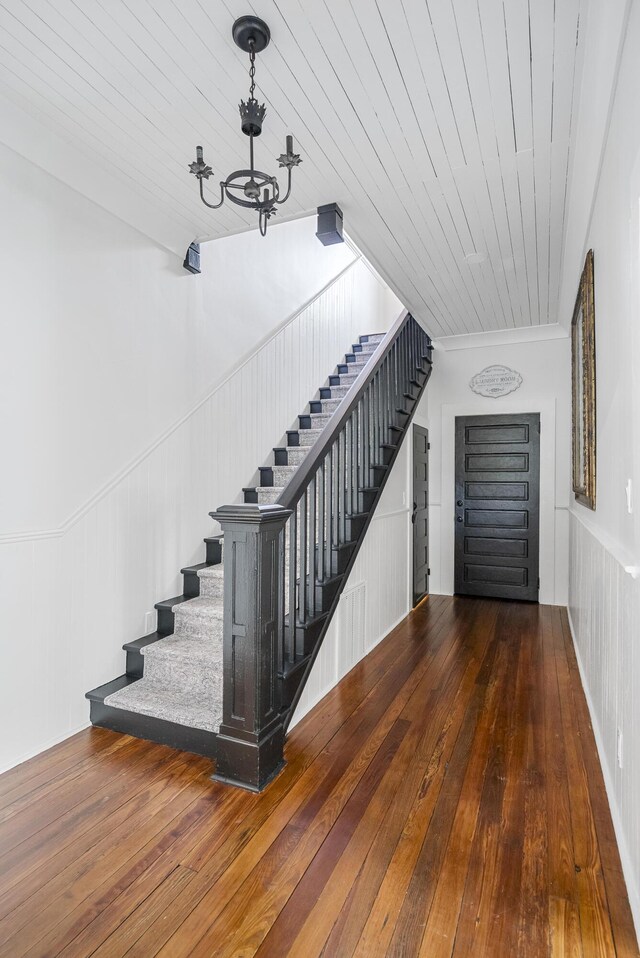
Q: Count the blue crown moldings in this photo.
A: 0